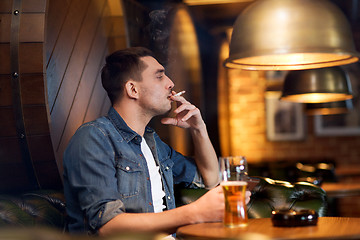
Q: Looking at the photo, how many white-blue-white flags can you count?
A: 0